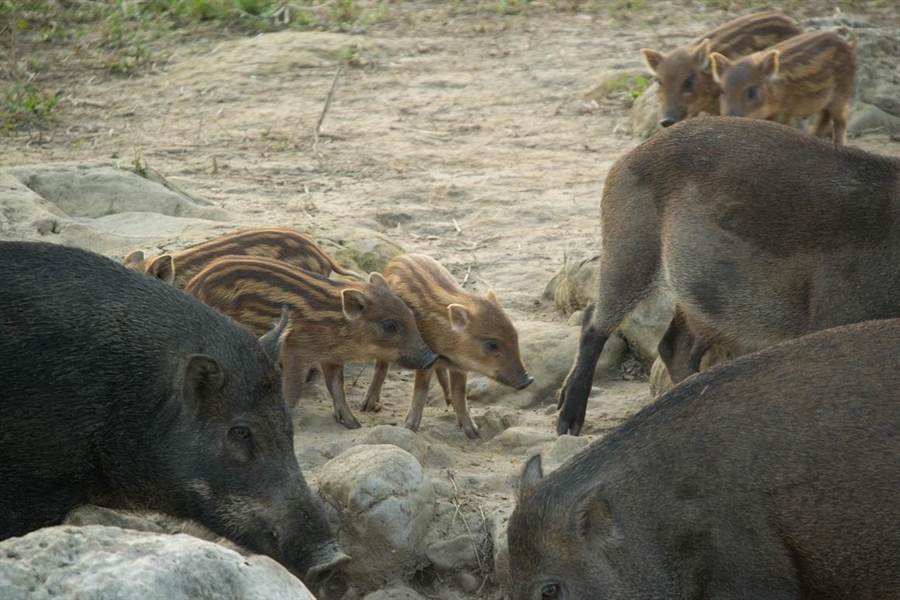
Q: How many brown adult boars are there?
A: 2